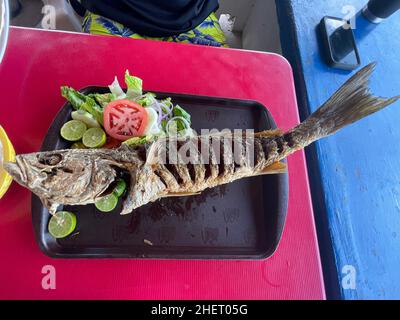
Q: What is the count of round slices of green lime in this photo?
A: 5